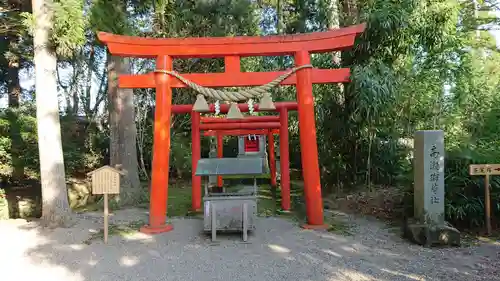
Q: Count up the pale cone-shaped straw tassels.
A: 3